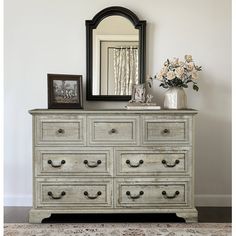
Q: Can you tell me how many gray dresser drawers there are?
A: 7